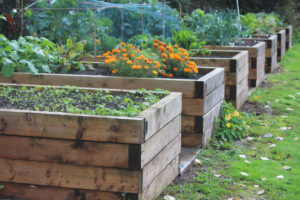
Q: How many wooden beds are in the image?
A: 7